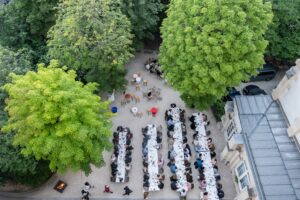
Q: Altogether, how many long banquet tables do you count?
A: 4